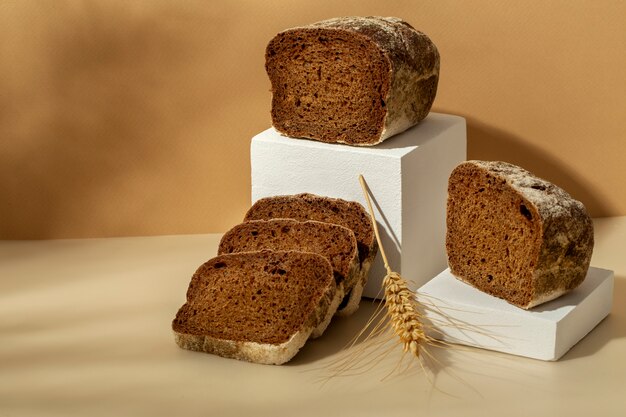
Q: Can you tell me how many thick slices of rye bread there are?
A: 3